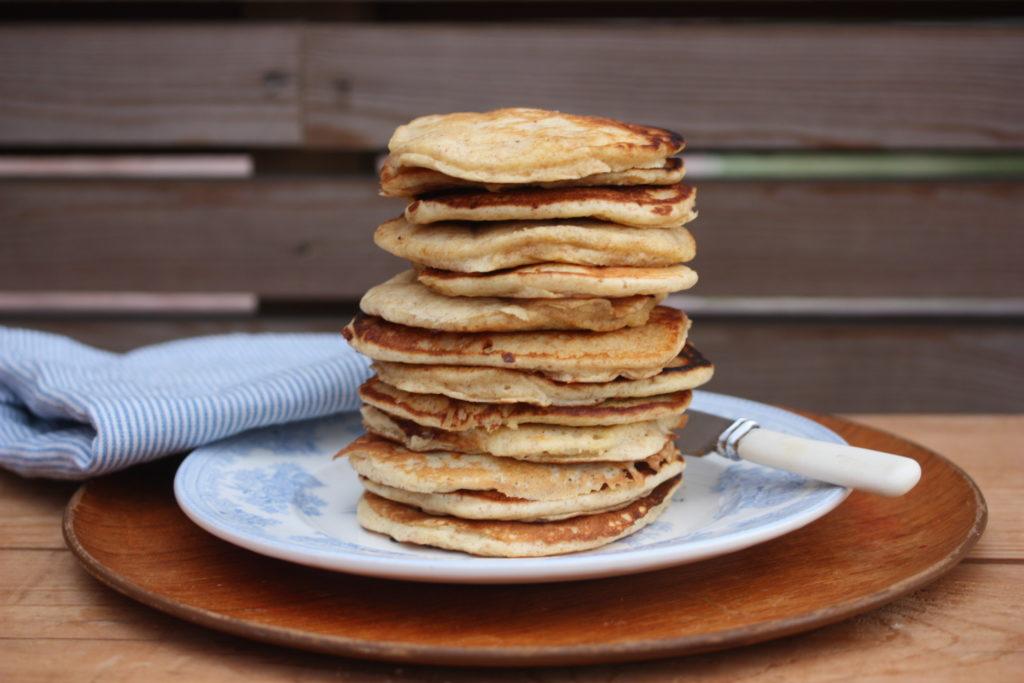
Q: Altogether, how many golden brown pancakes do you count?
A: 13